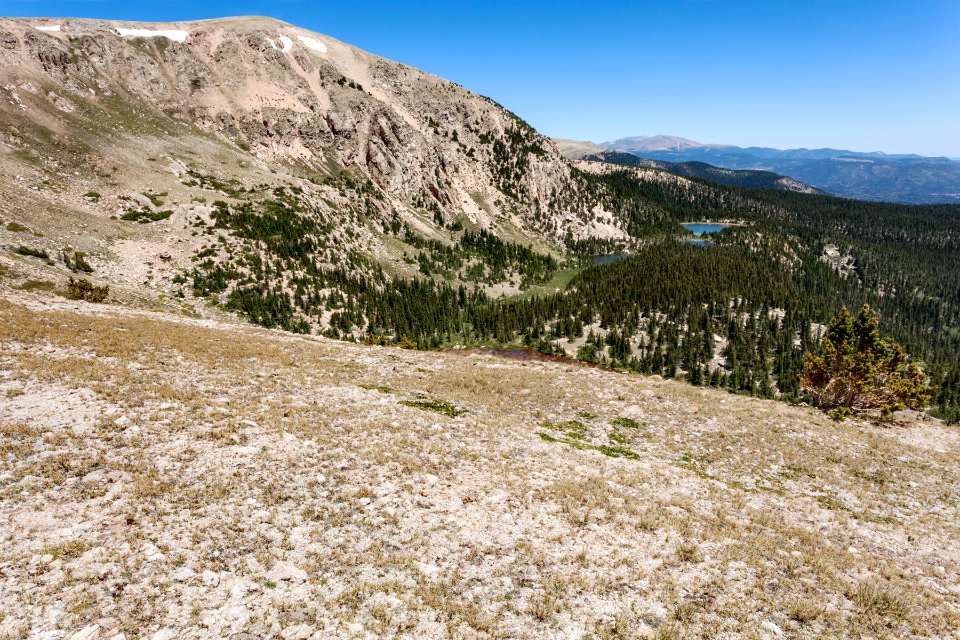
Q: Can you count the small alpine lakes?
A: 3